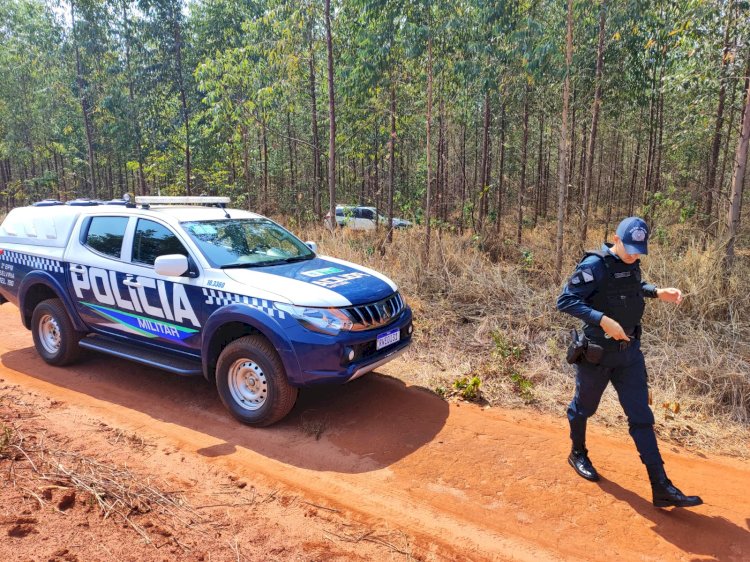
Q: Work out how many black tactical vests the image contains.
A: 1